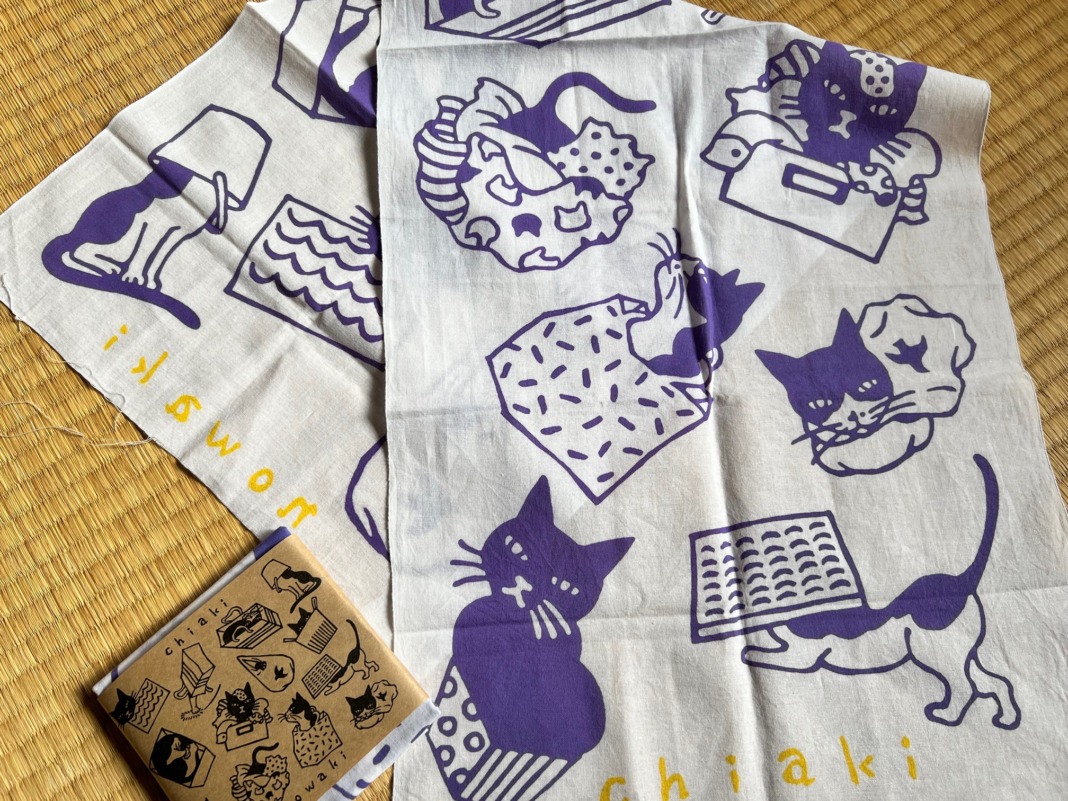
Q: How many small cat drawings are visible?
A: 12